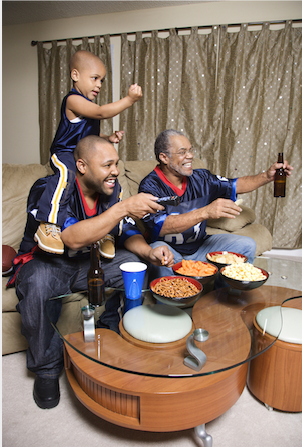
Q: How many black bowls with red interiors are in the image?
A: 4